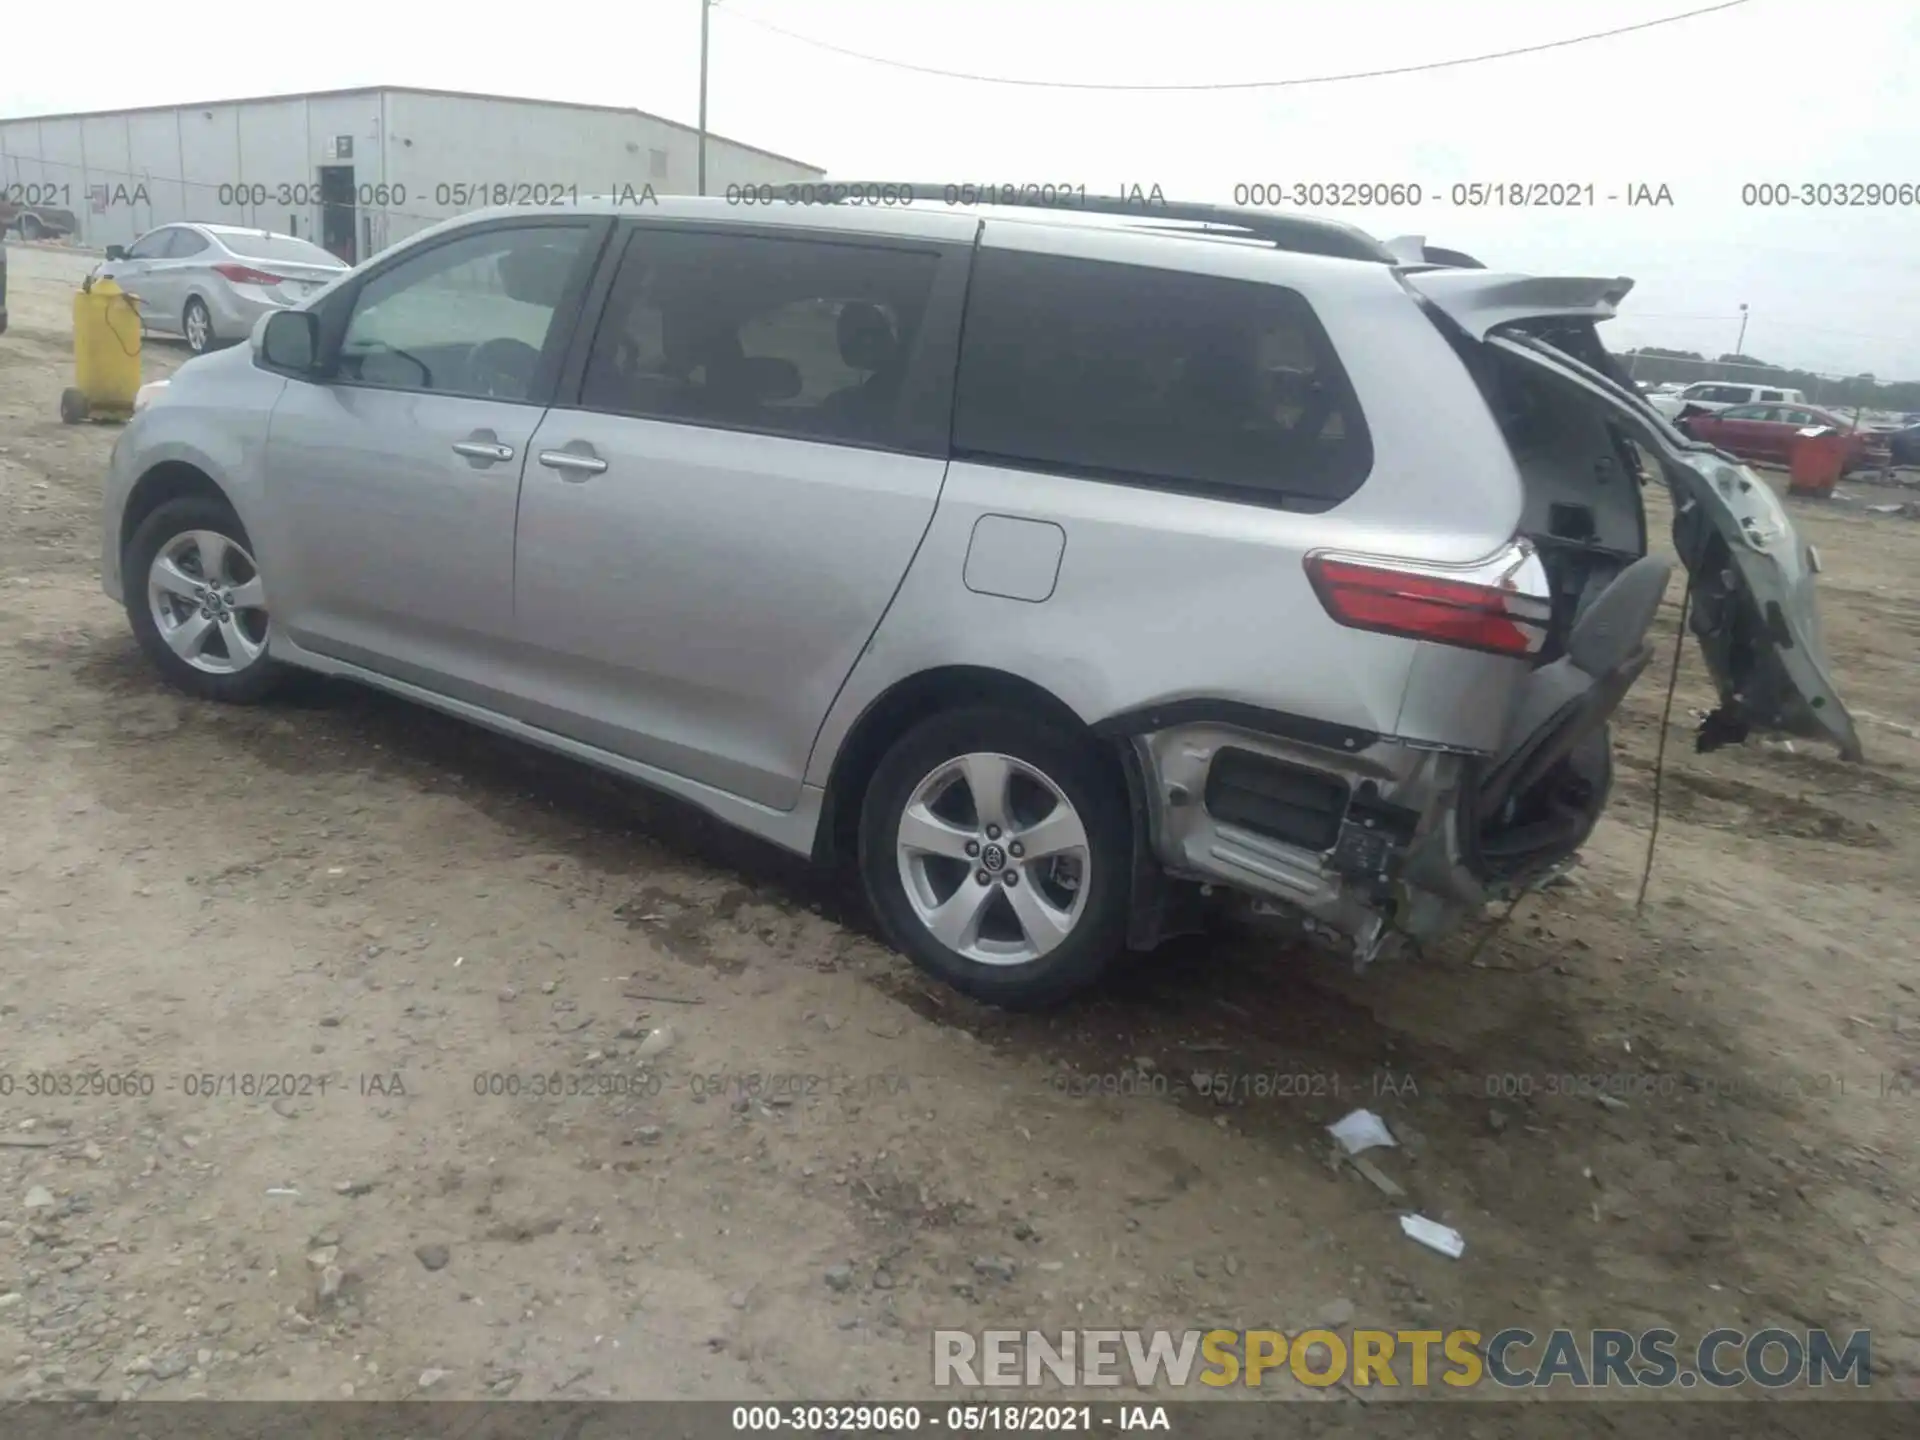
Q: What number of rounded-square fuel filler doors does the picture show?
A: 1